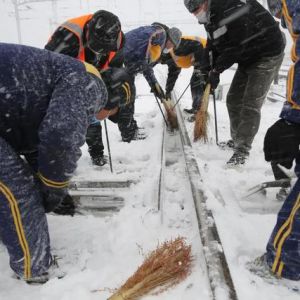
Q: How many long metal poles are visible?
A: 4